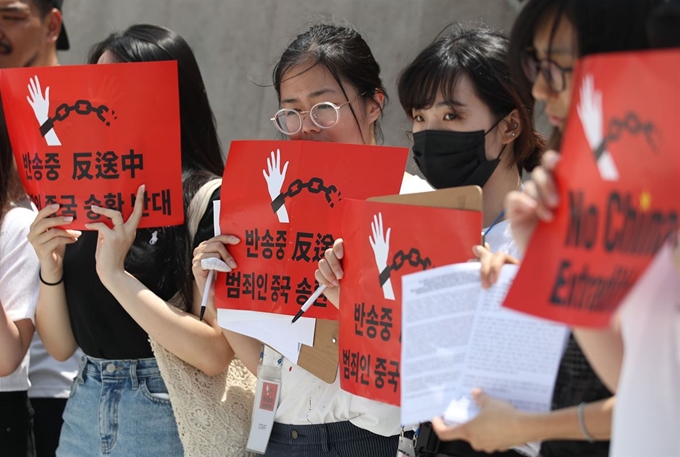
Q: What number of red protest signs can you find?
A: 4